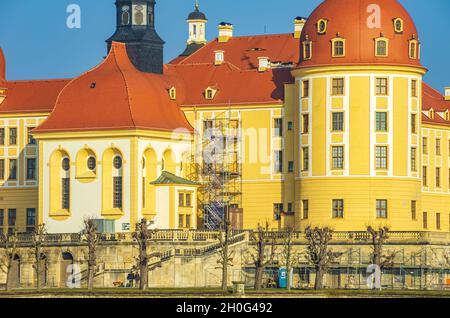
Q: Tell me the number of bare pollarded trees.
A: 9